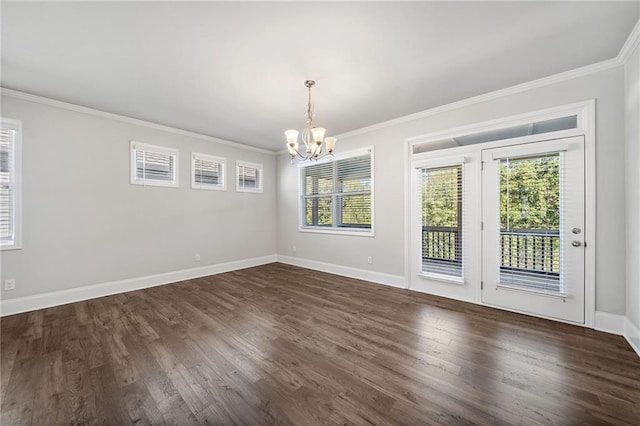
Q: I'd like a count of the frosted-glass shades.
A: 5